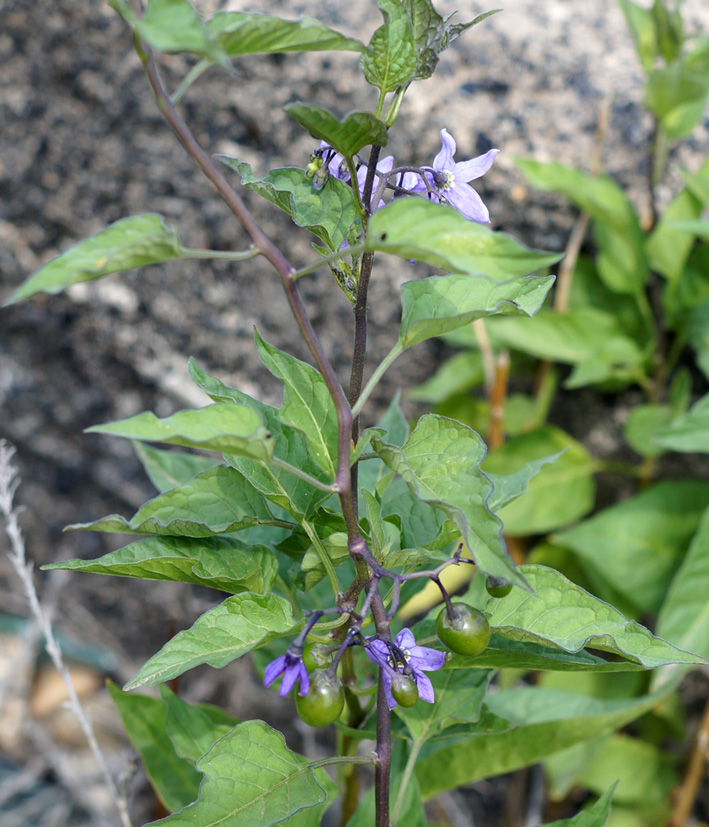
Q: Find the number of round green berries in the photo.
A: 5